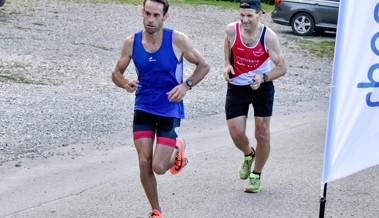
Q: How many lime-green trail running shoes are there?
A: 2